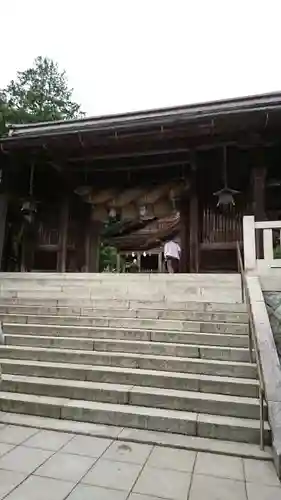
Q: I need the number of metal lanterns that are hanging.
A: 2